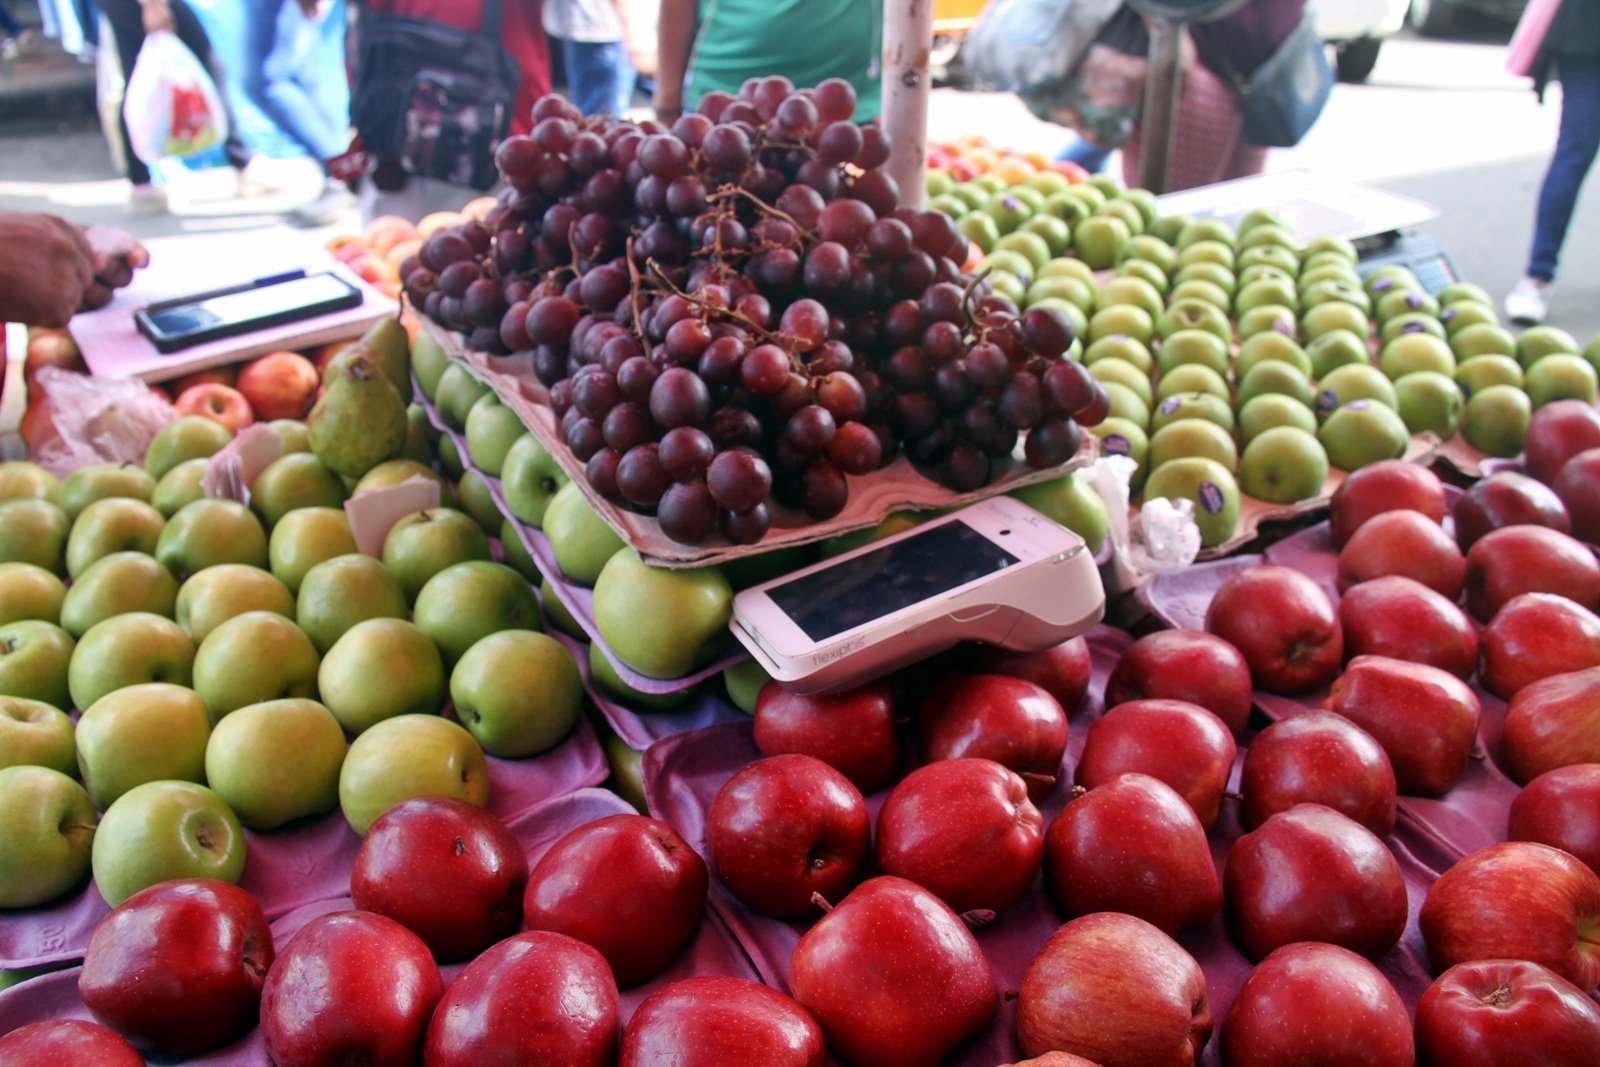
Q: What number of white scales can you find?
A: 1